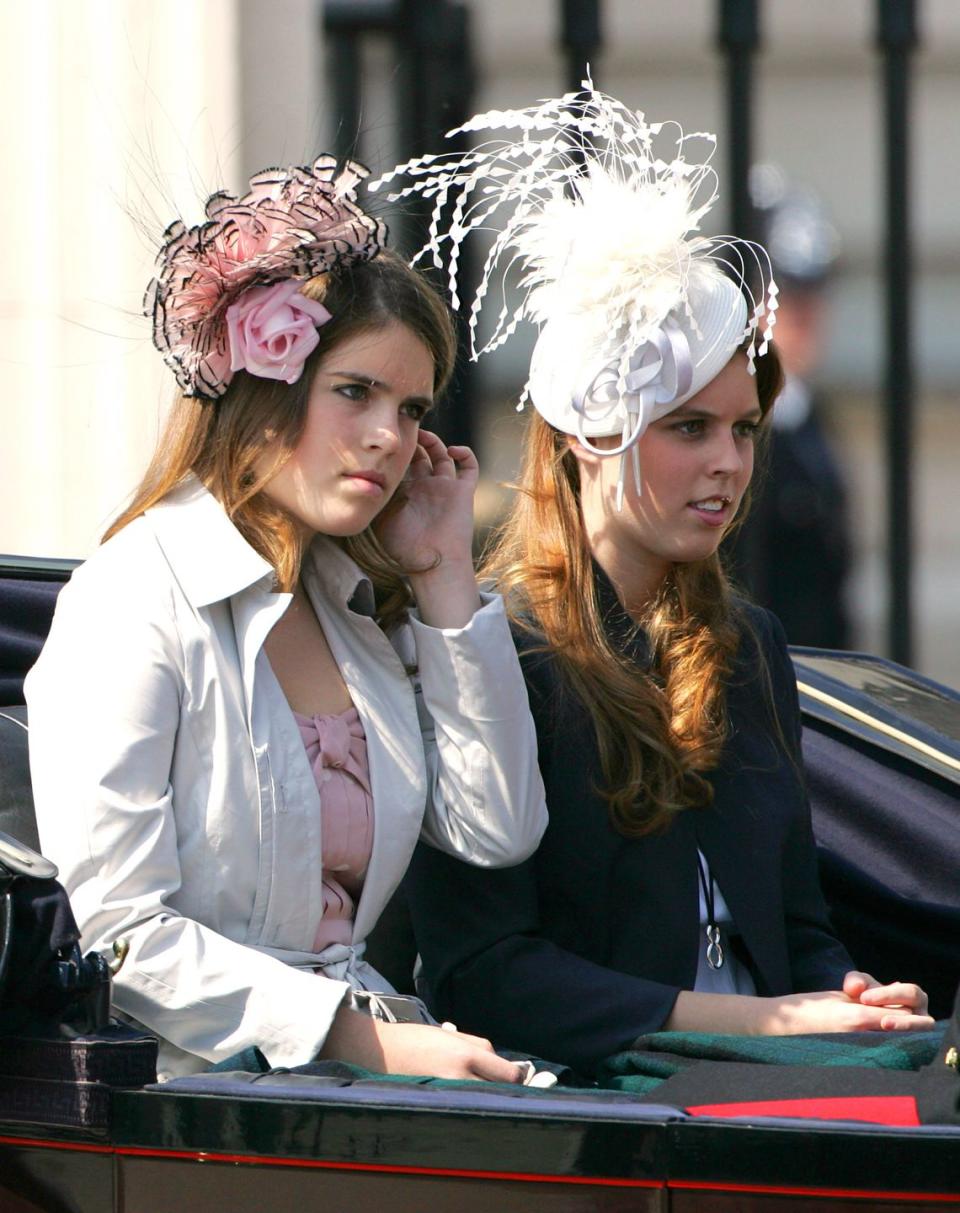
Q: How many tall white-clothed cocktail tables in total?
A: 0